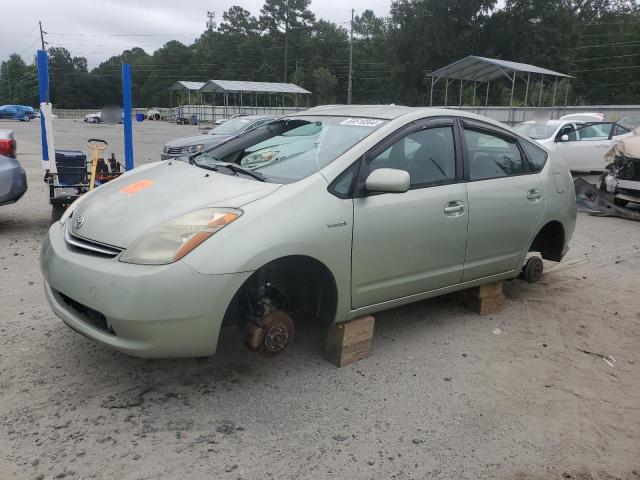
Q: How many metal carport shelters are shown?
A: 3